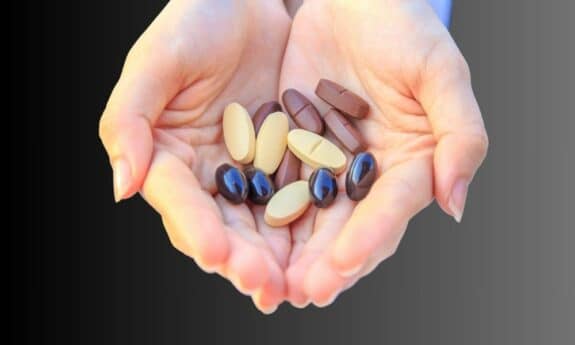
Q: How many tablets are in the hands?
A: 13